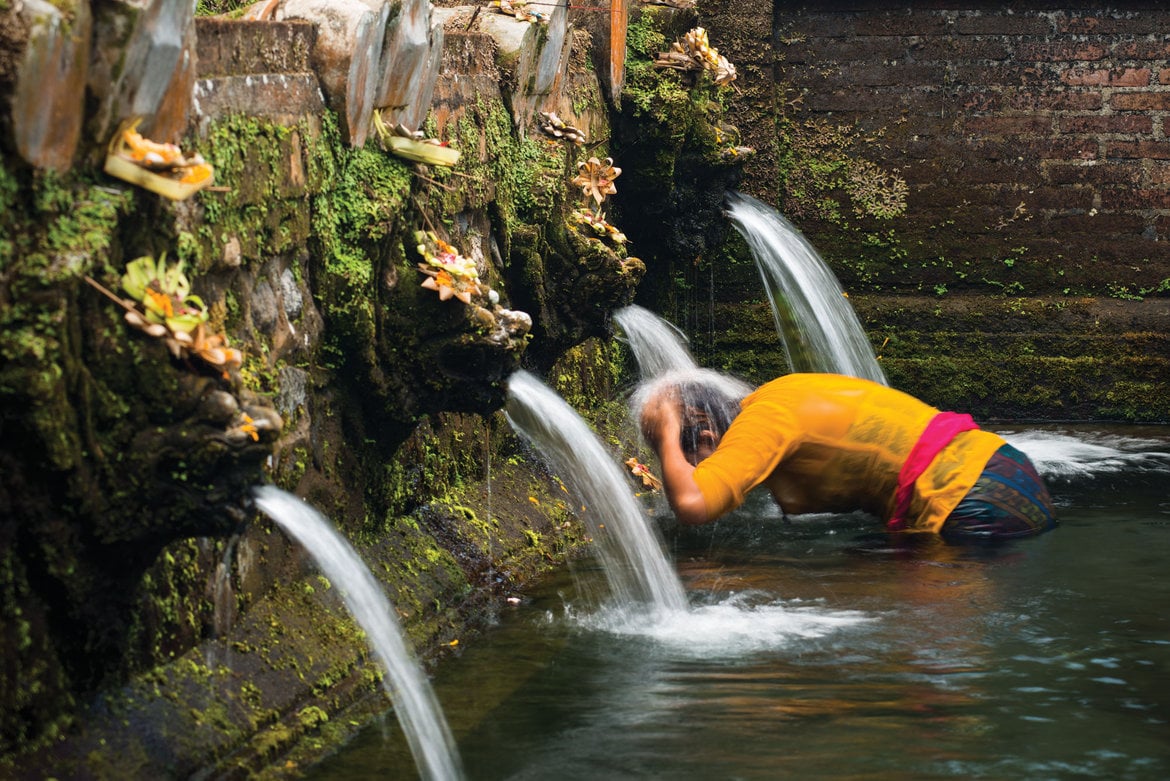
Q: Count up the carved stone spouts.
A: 4